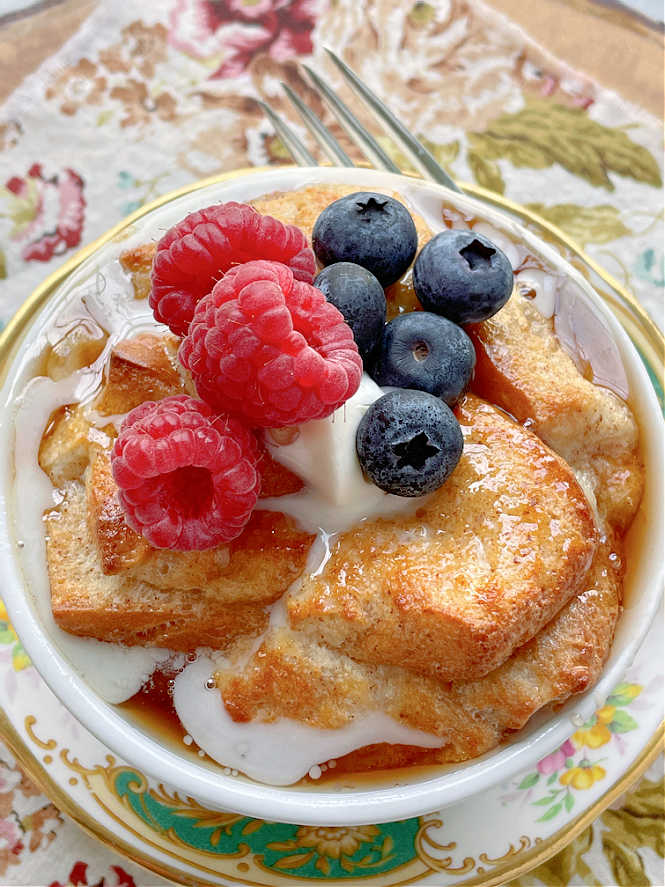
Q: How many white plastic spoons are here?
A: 0